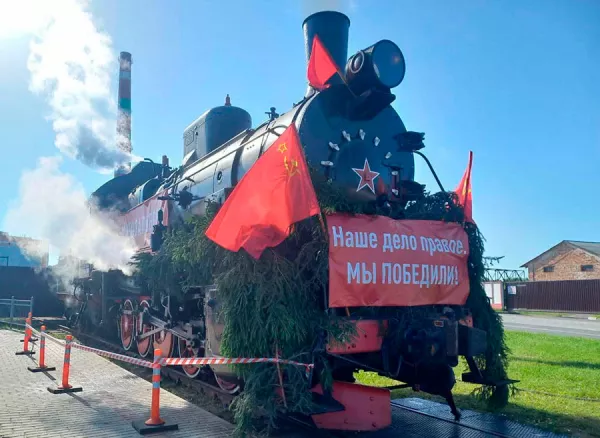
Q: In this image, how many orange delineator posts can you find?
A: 5